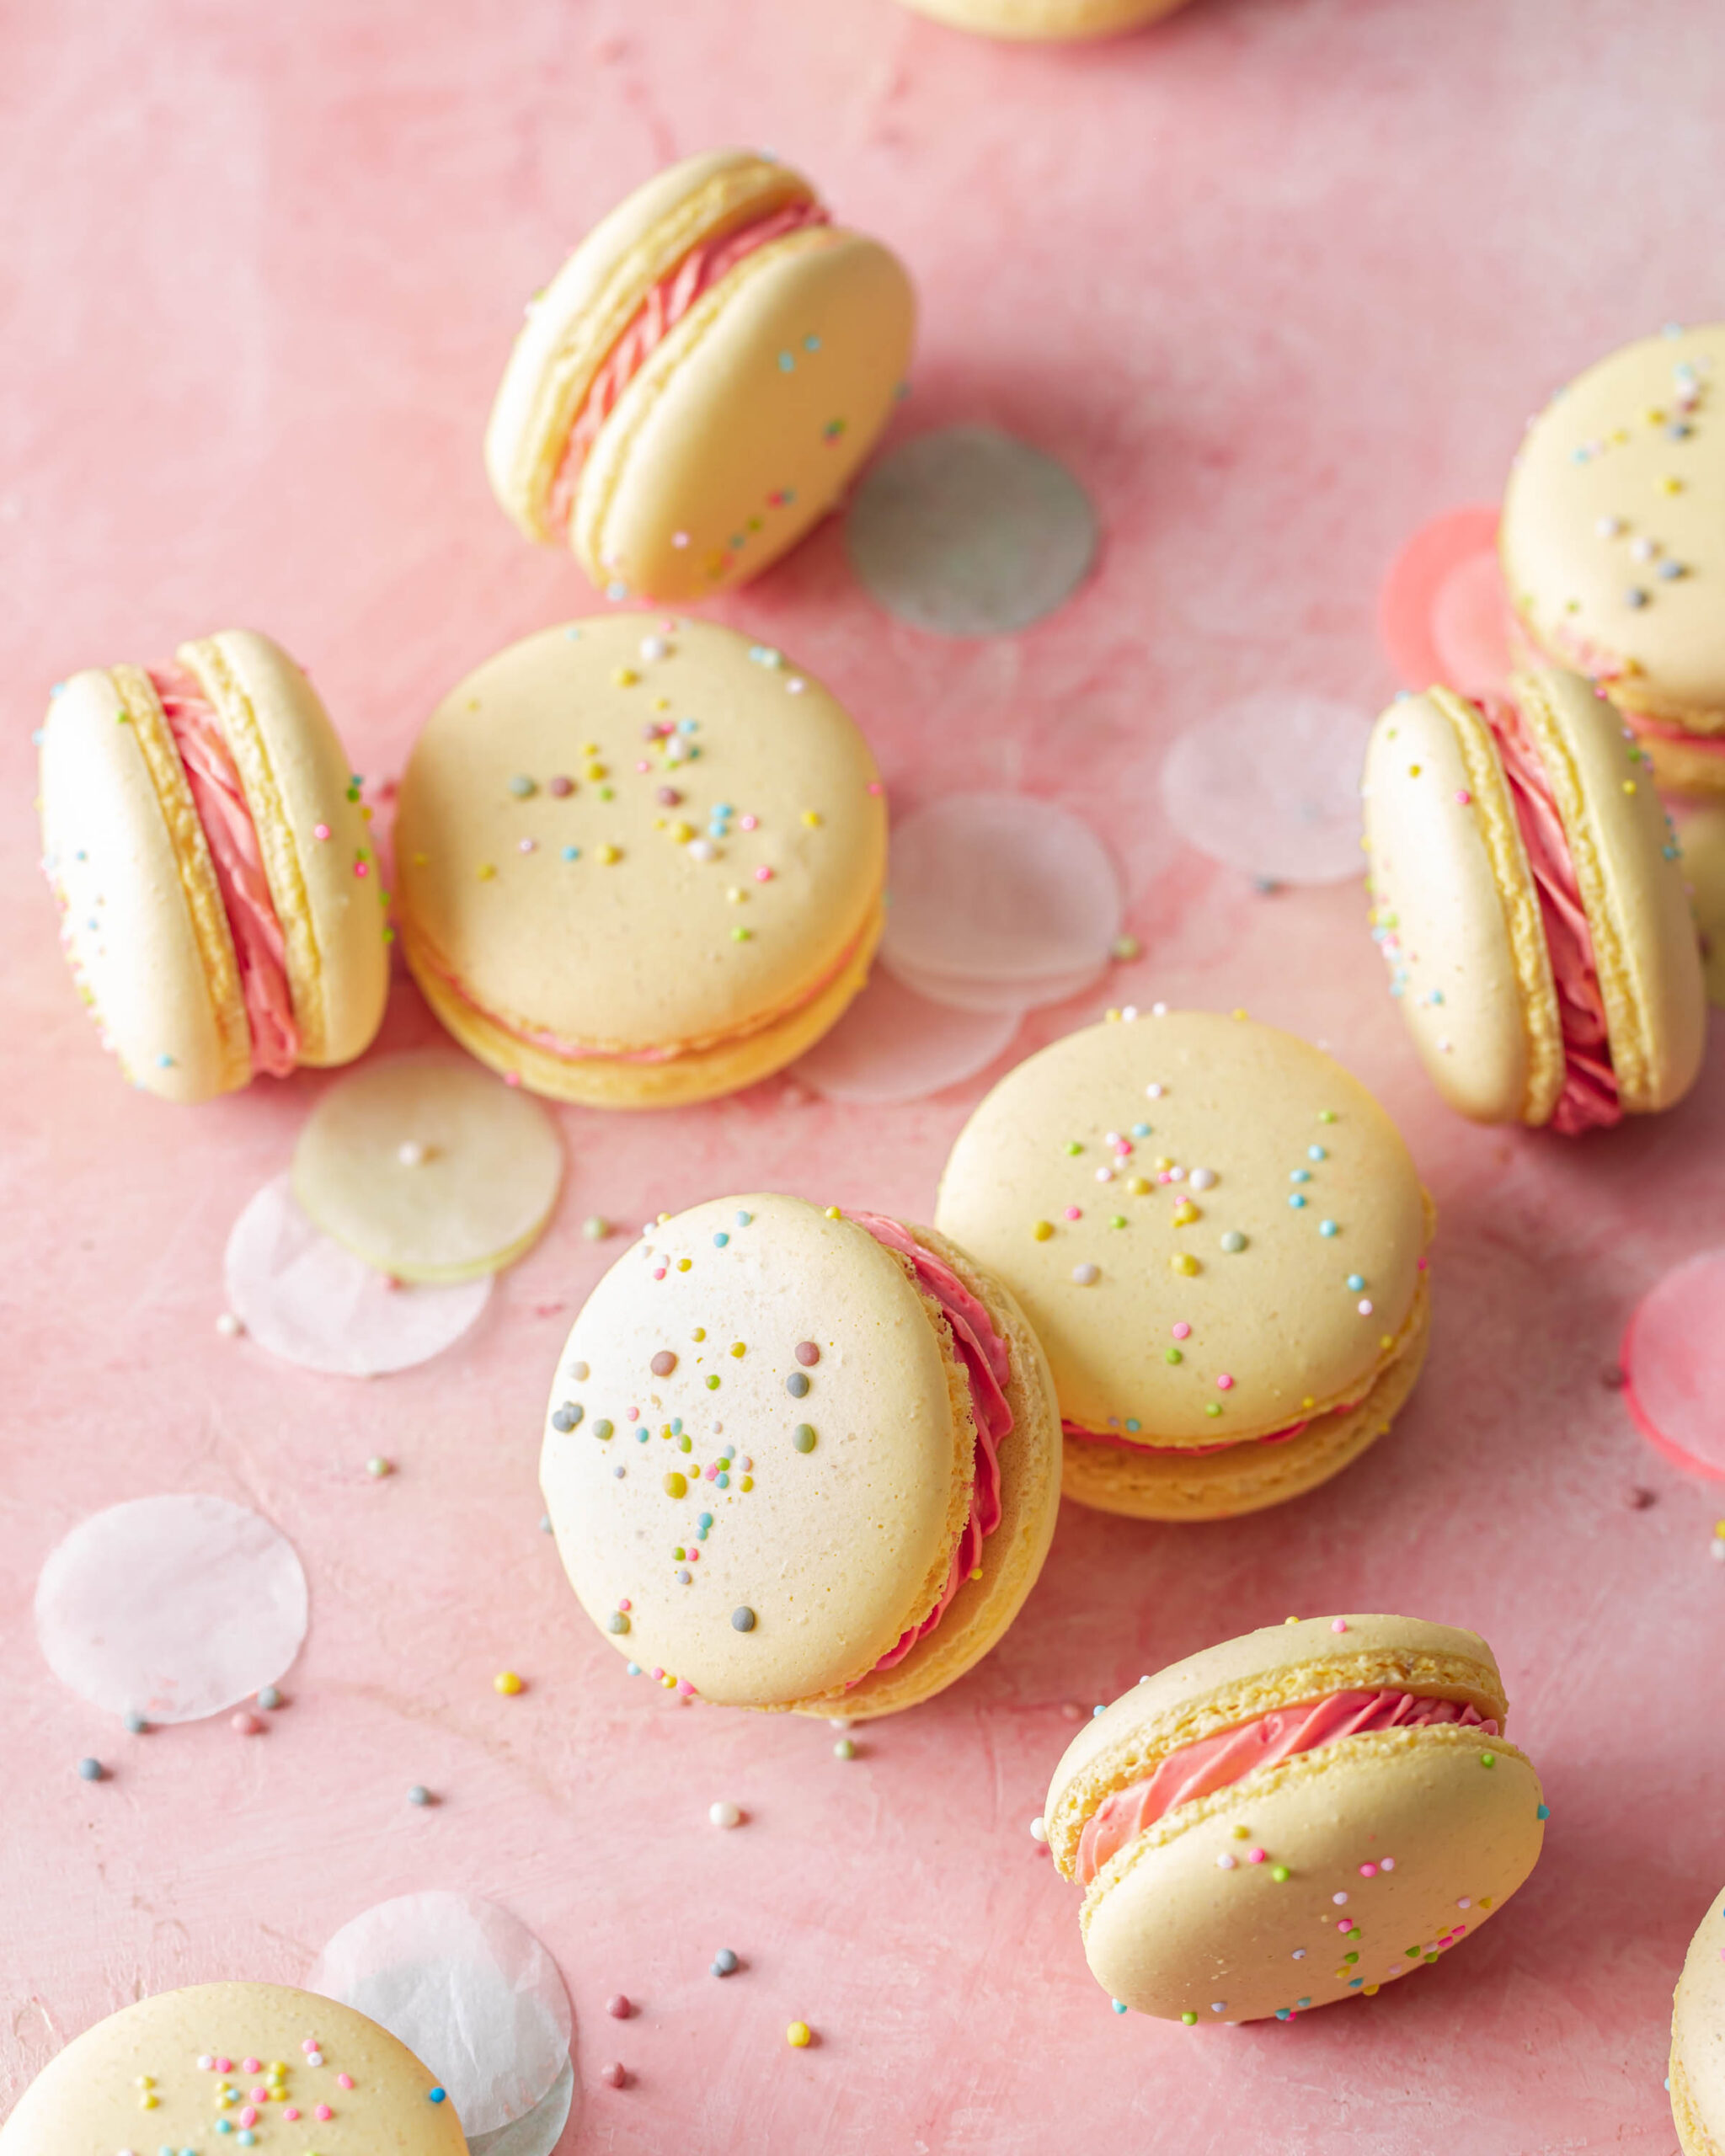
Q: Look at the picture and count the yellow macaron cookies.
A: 11